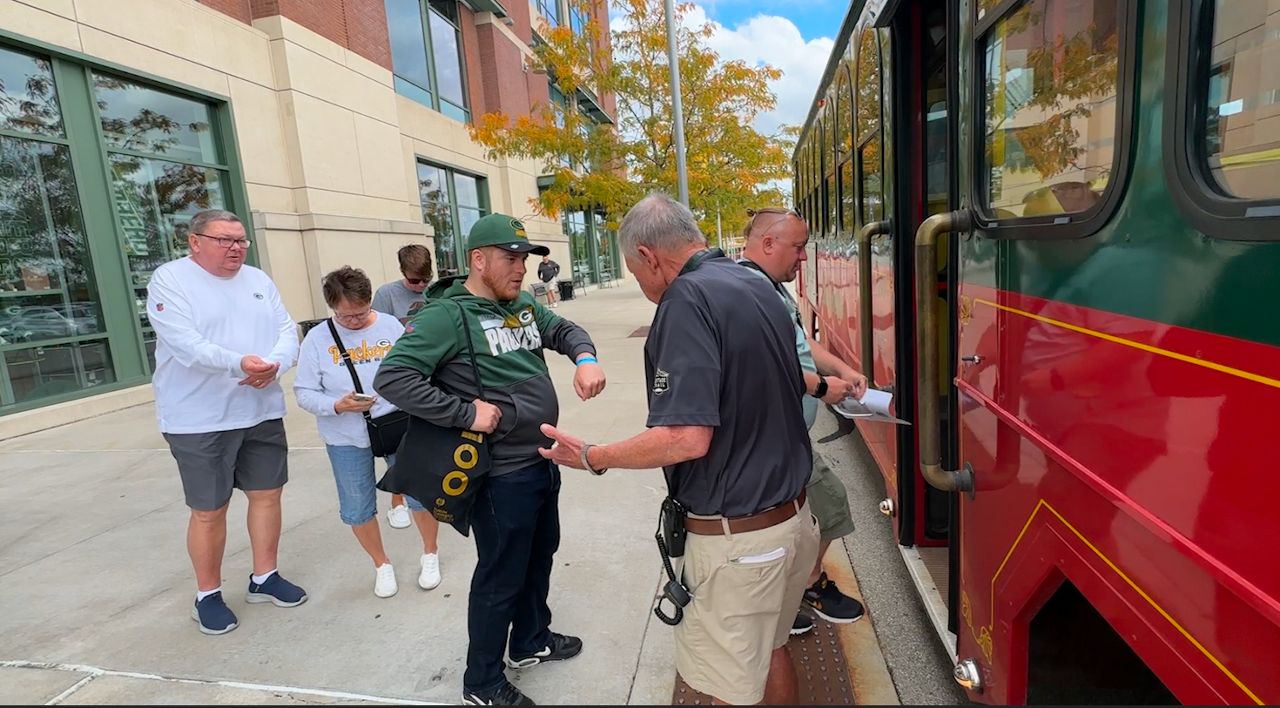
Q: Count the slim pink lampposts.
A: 0